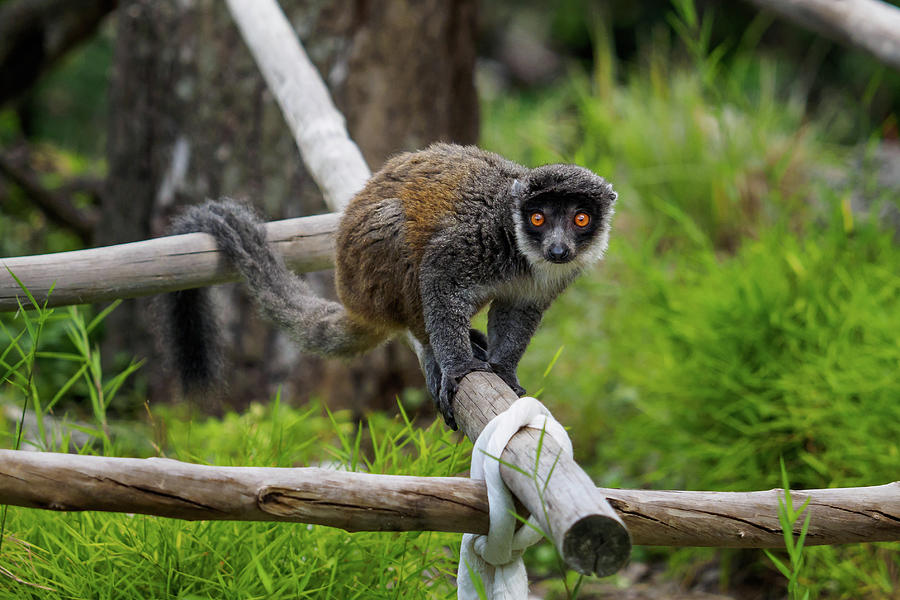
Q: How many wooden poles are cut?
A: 1